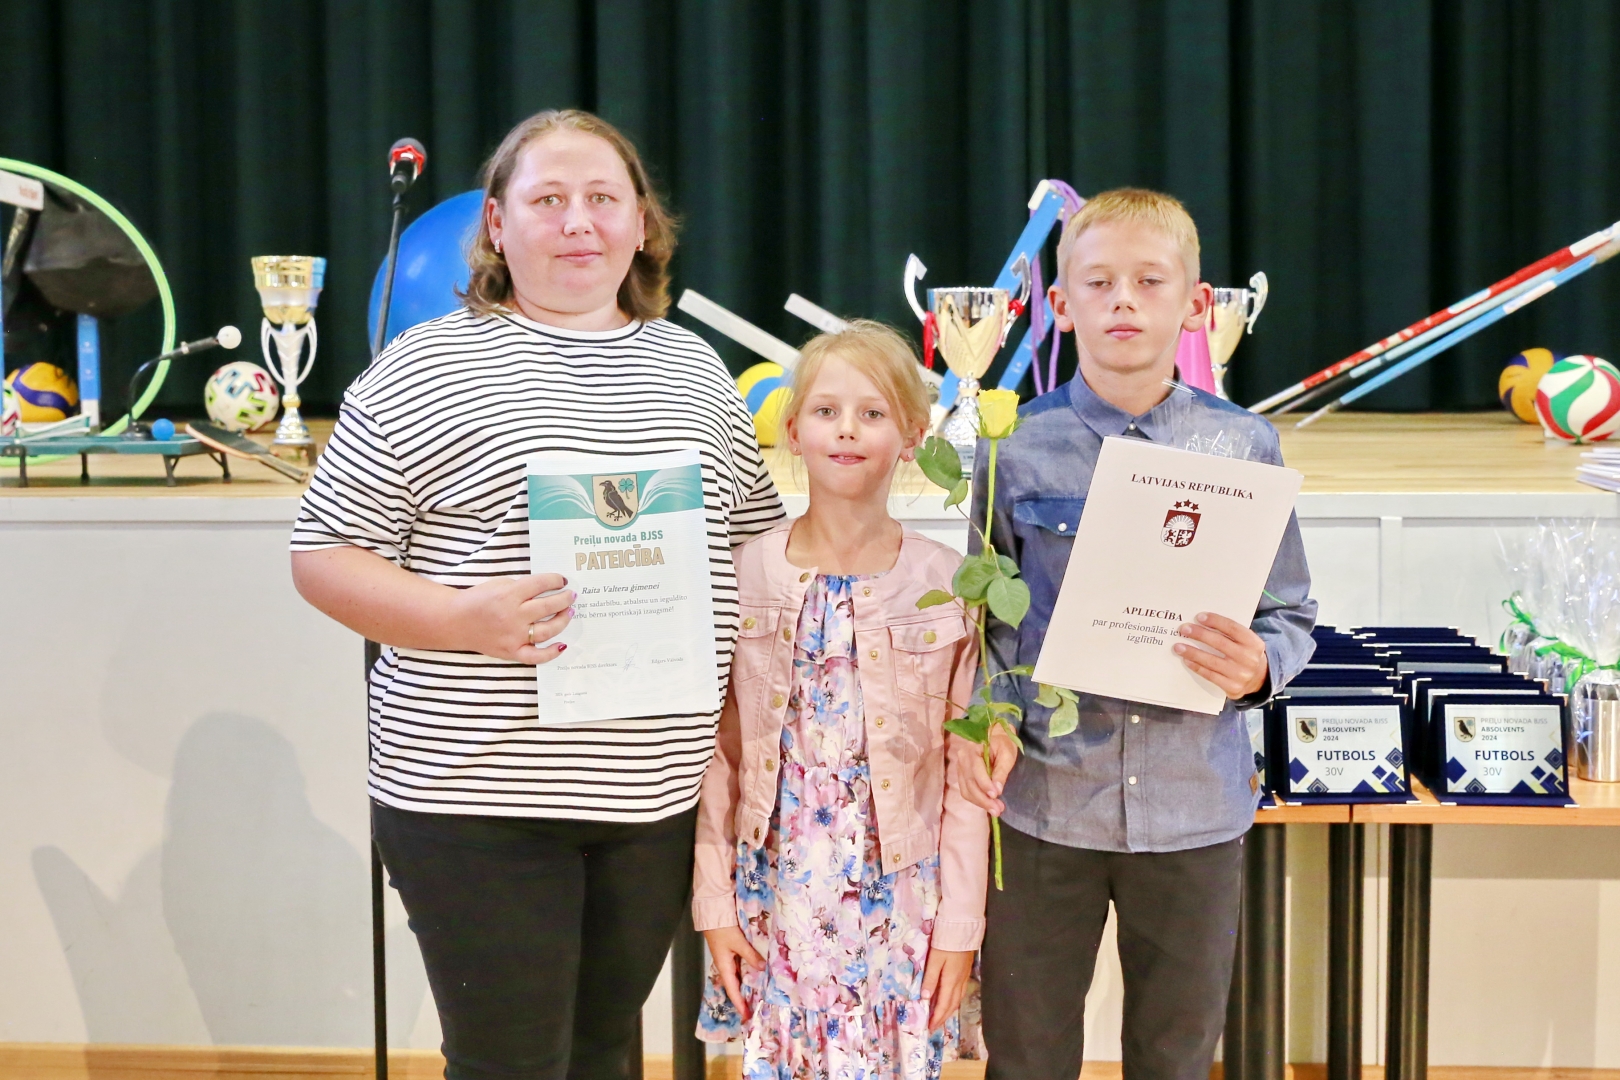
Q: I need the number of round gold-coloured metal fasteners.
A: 12